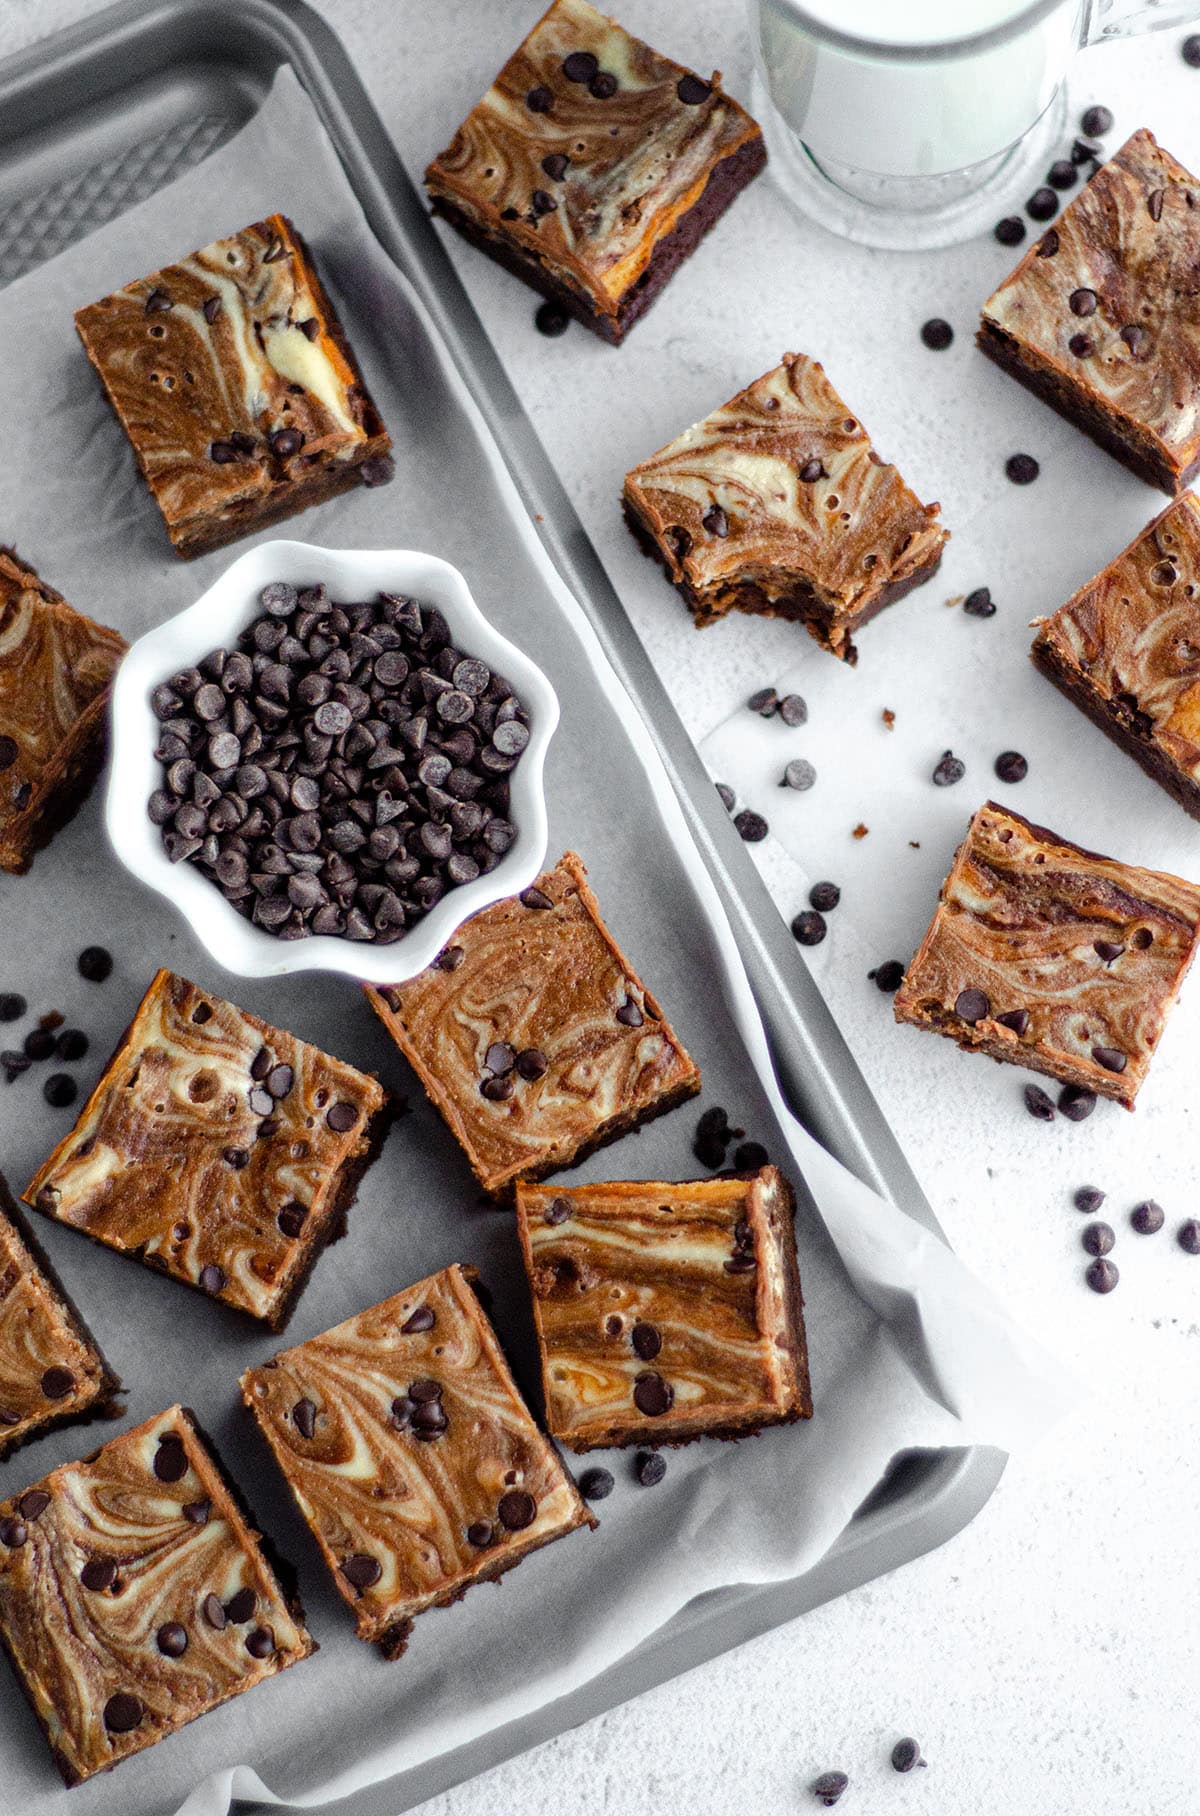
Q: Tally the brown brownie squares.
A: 13